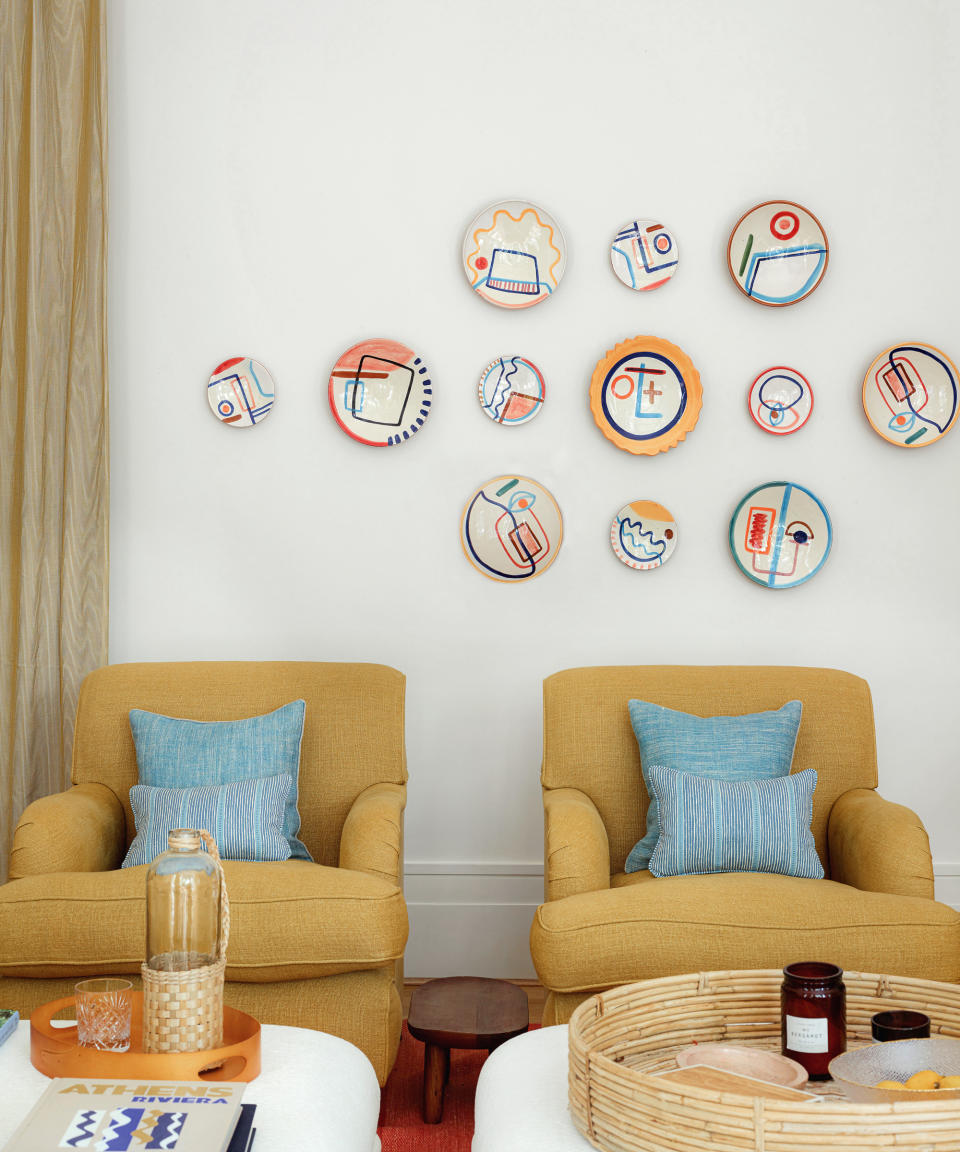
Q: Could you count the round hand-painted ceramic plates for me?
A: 12